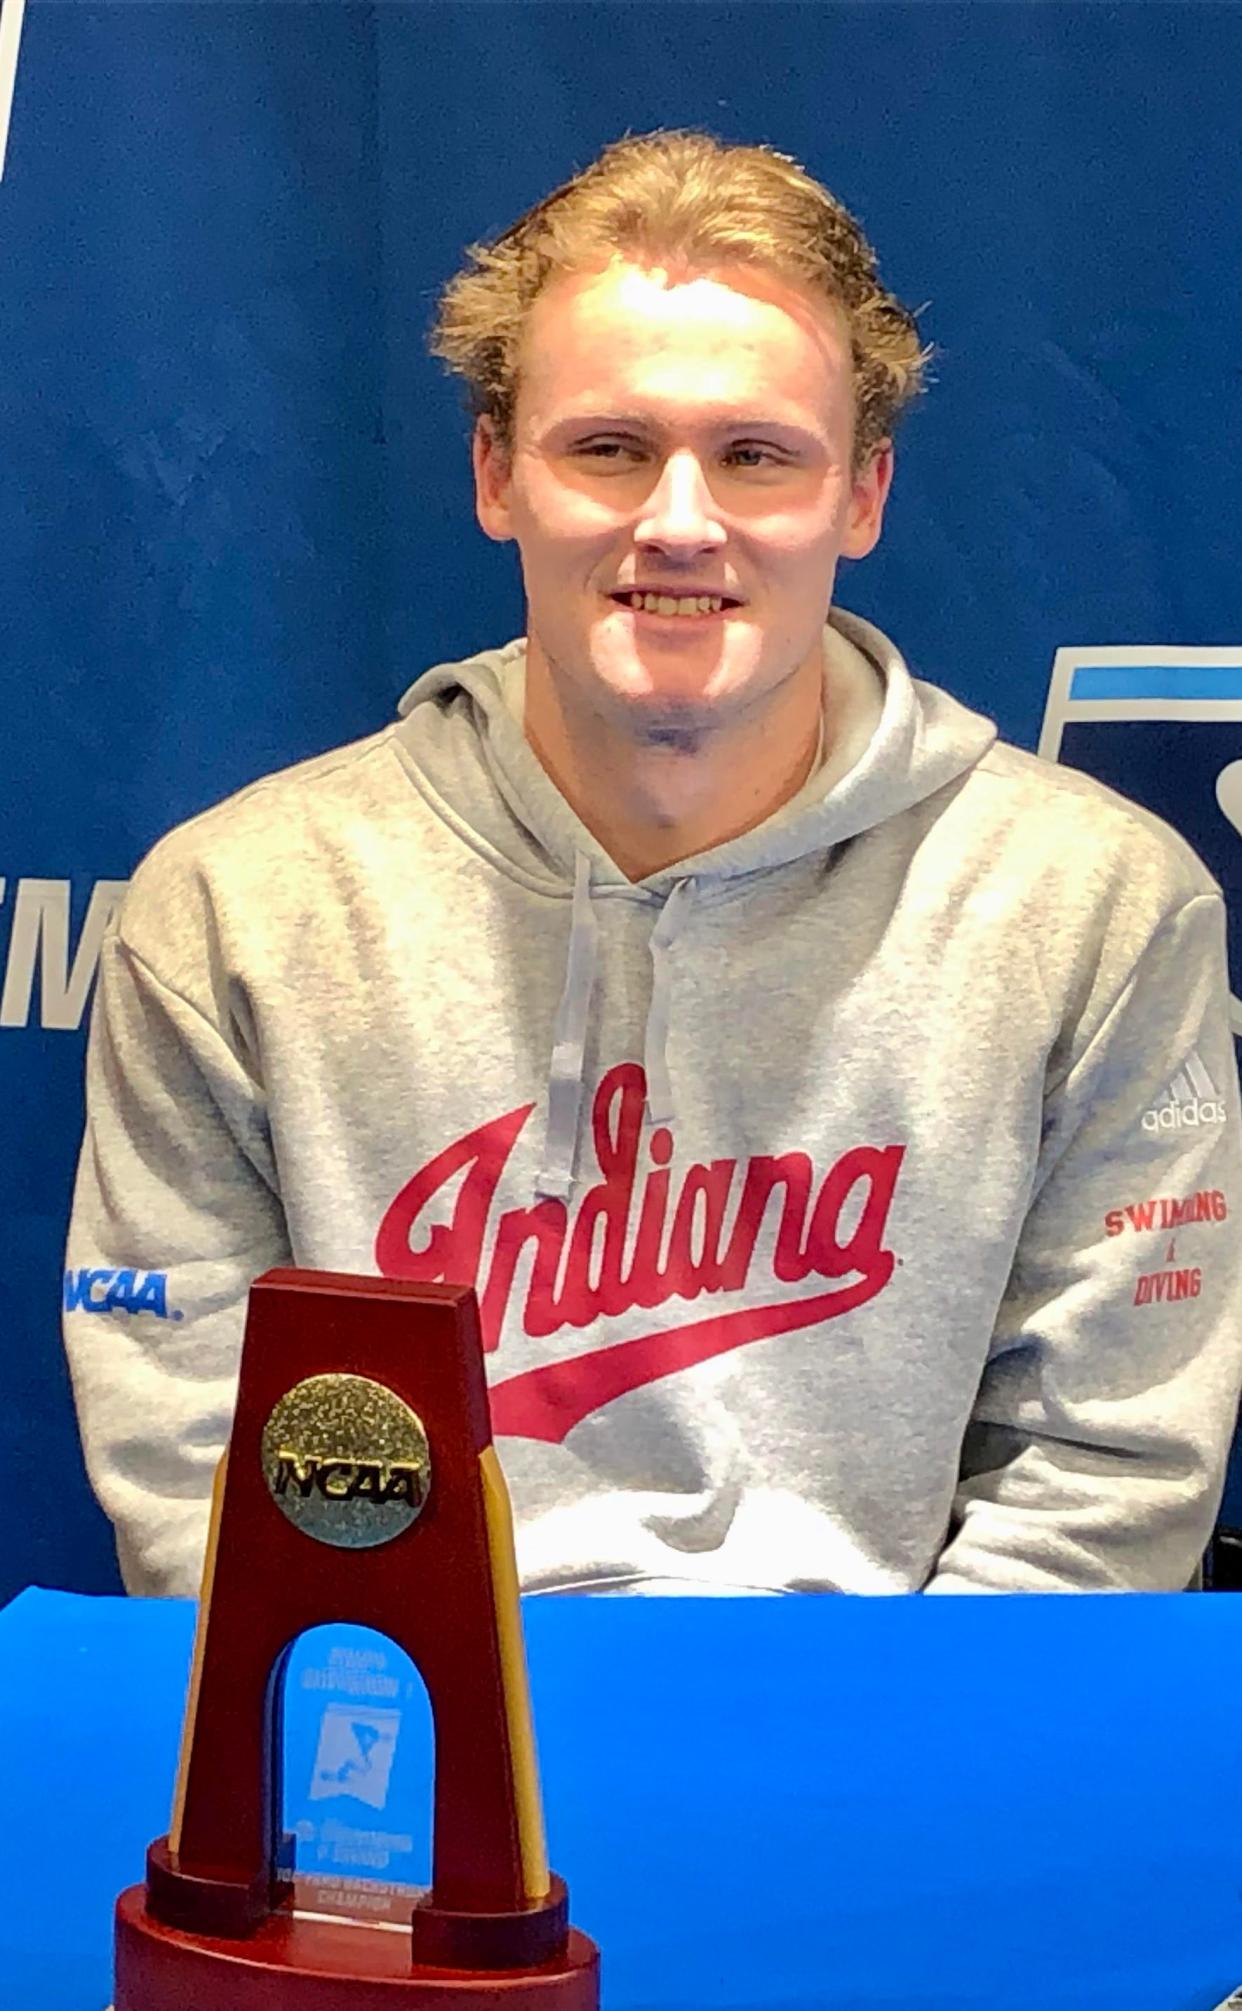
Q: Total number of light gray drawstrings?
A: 2